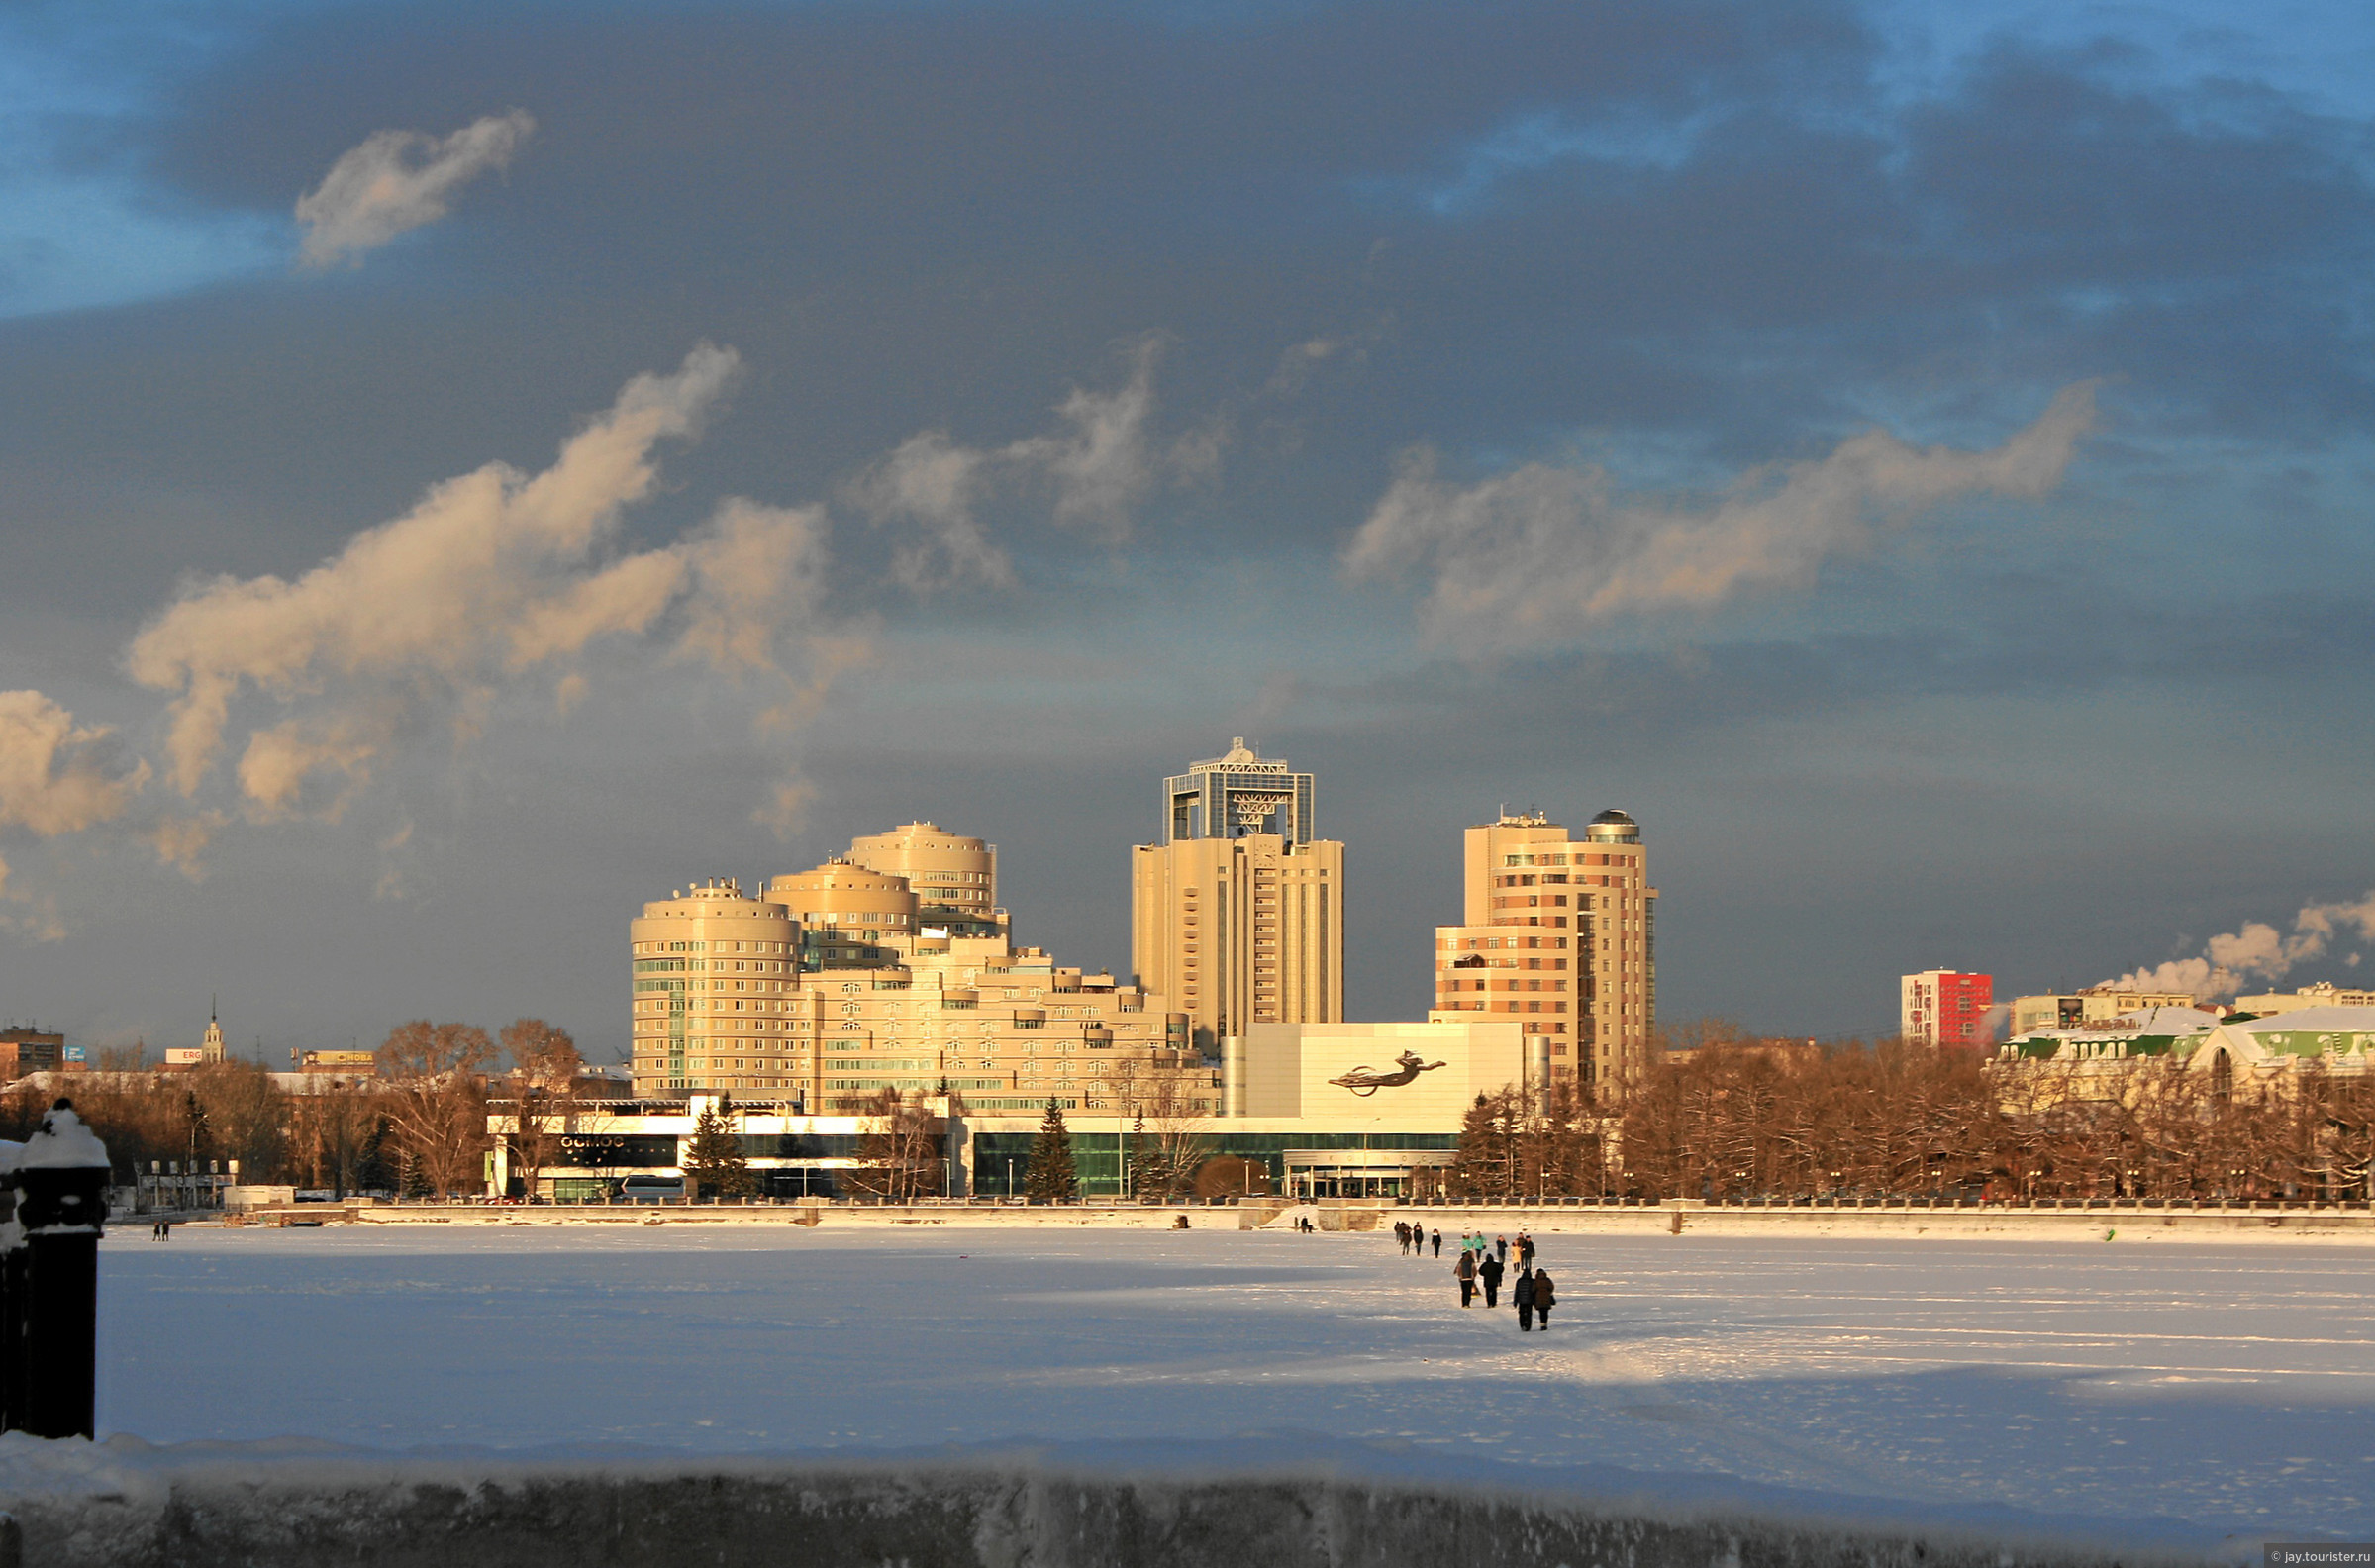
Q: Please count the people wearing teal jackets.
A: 2